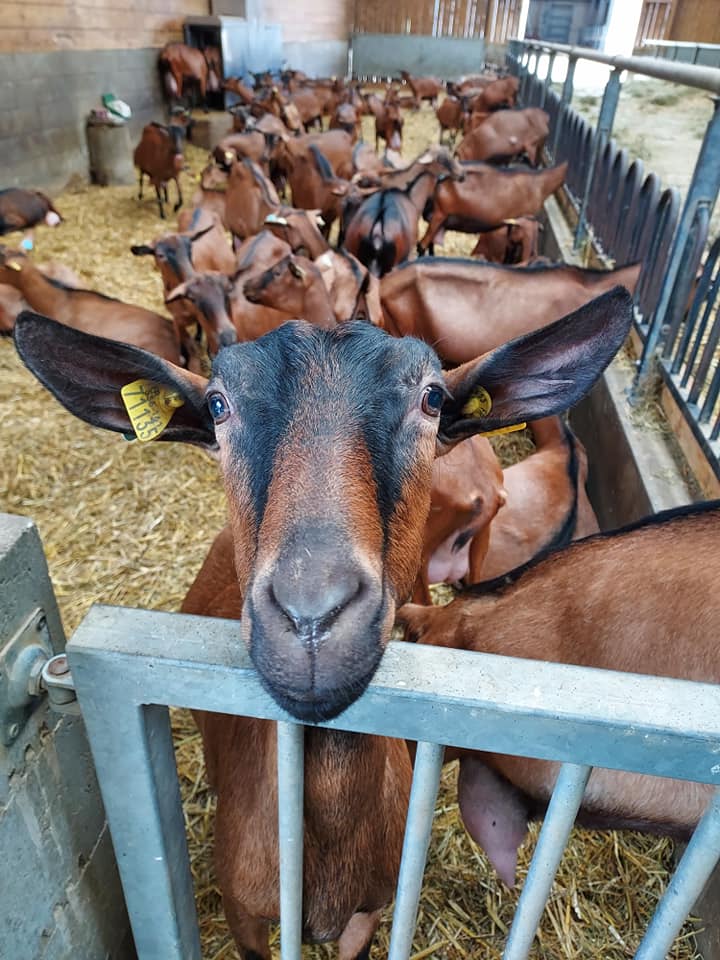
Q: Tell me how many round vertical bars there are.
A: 4